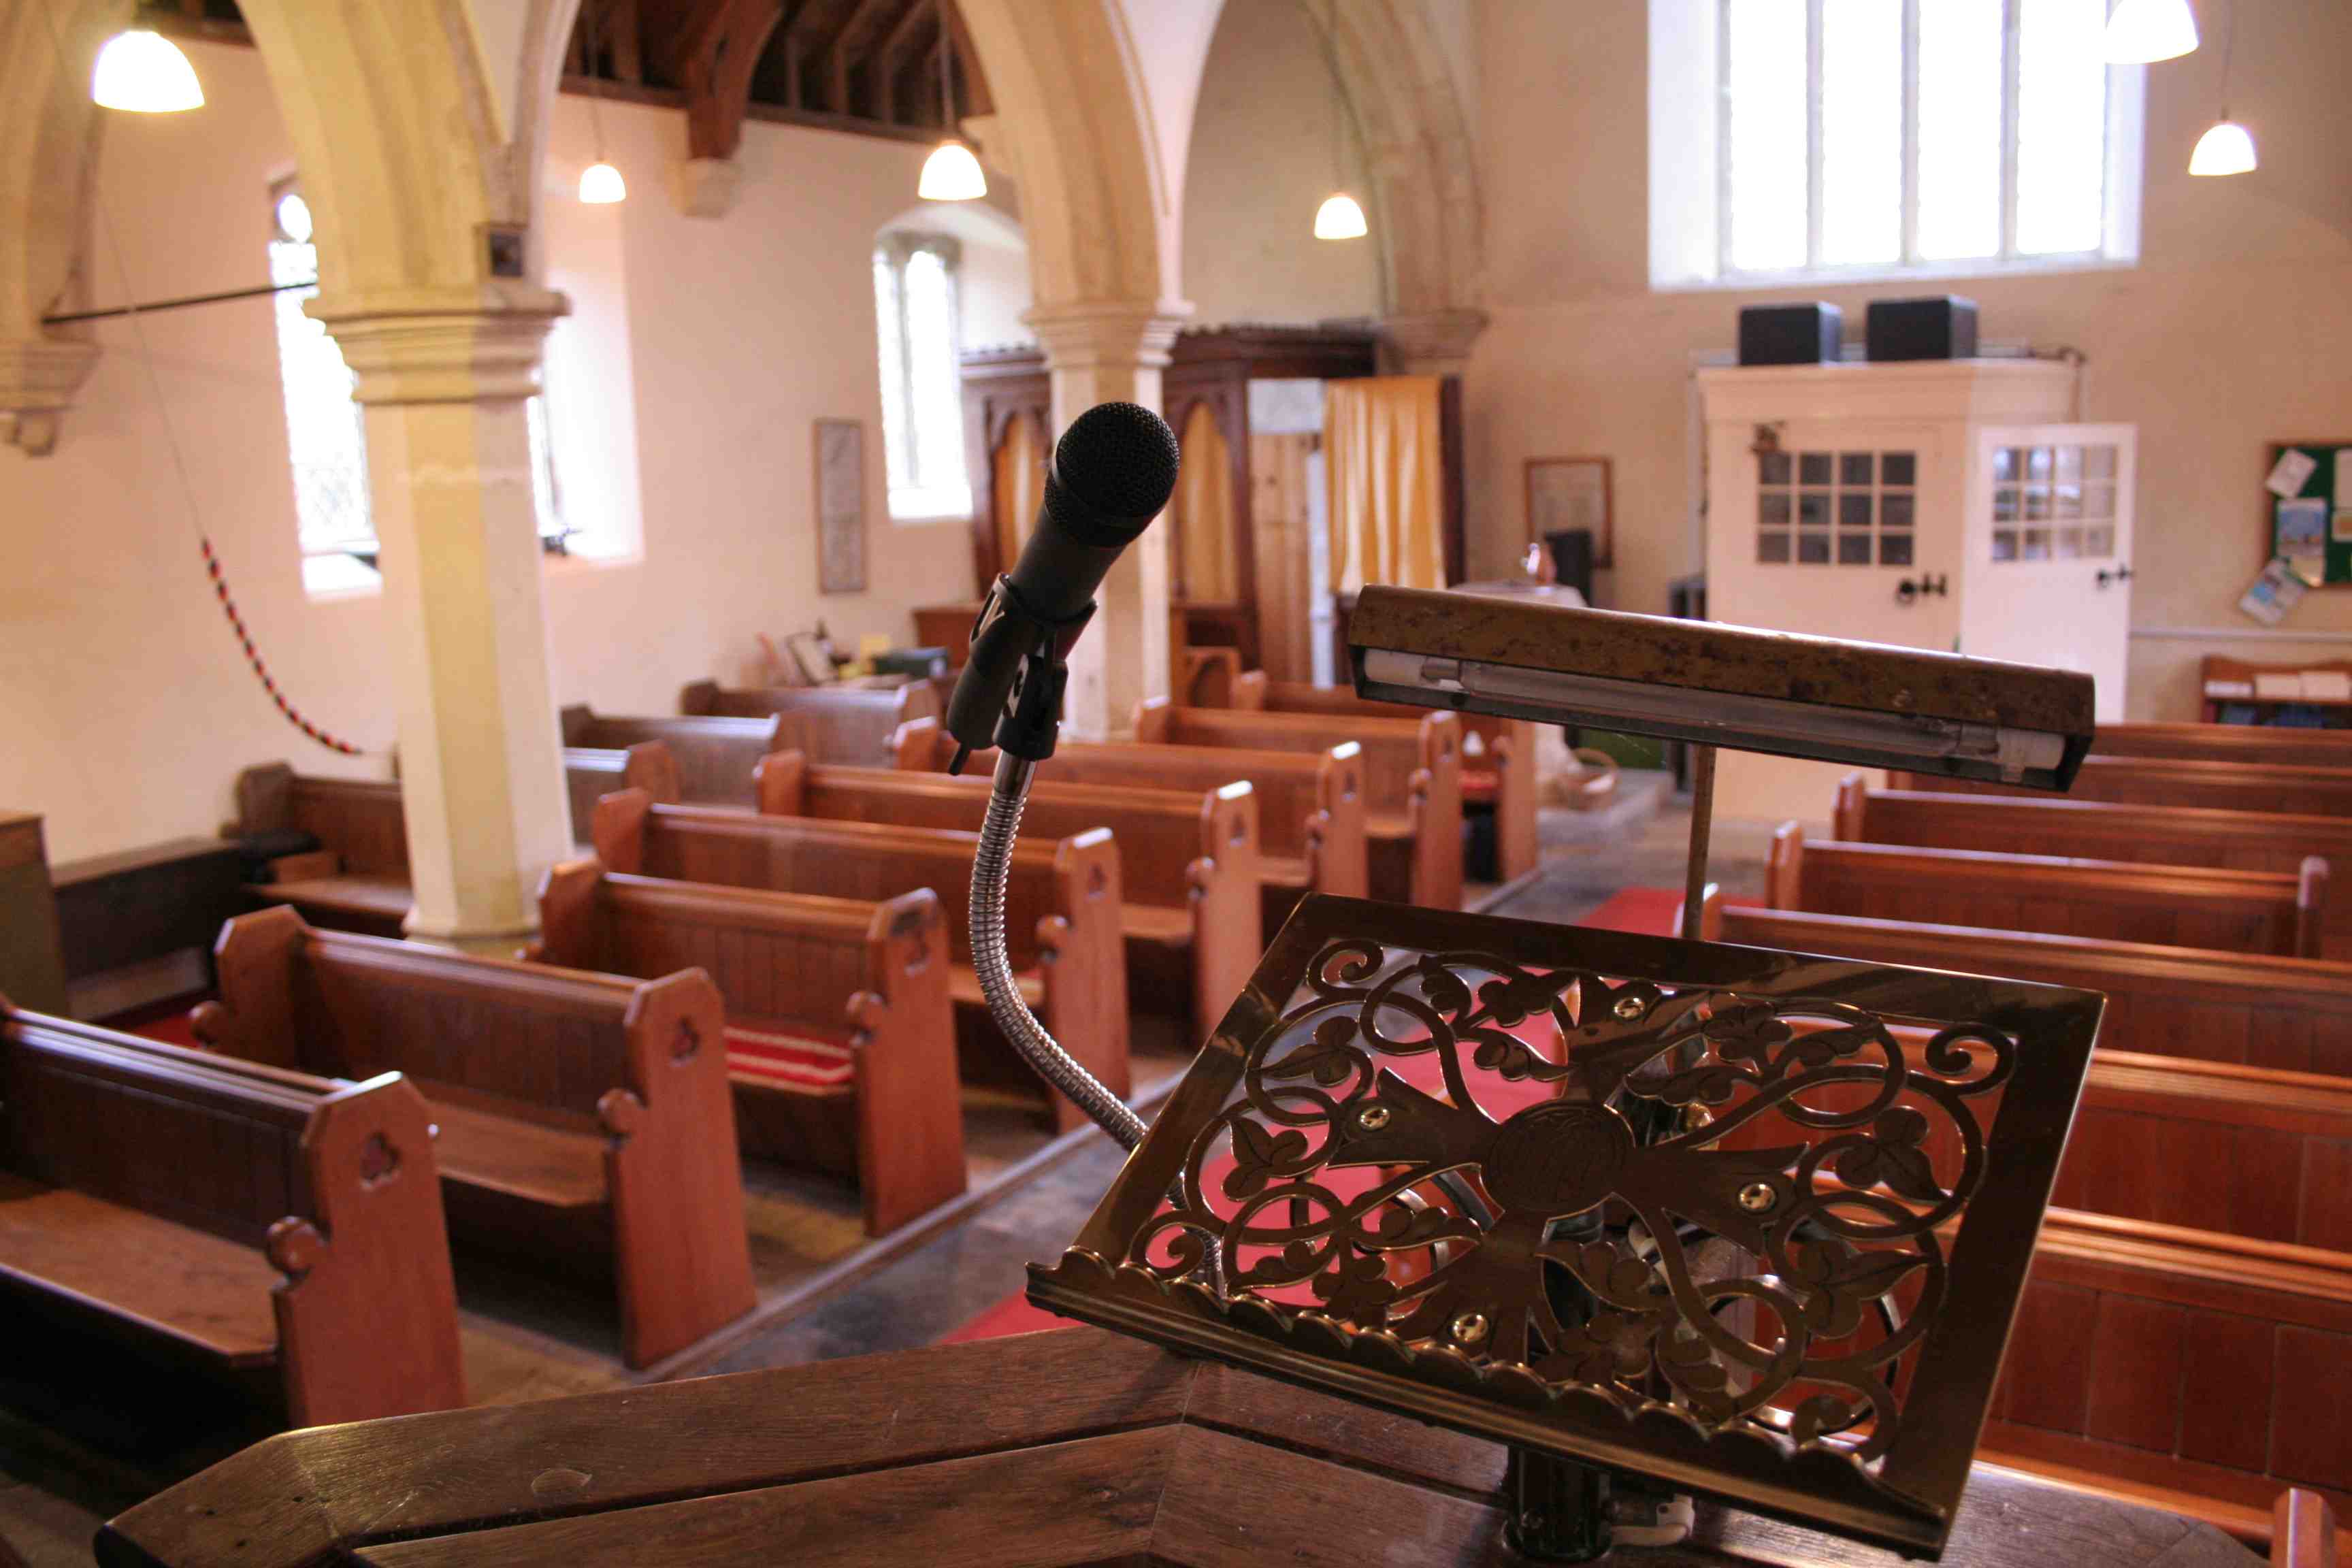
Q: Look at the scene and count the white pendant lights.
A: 6